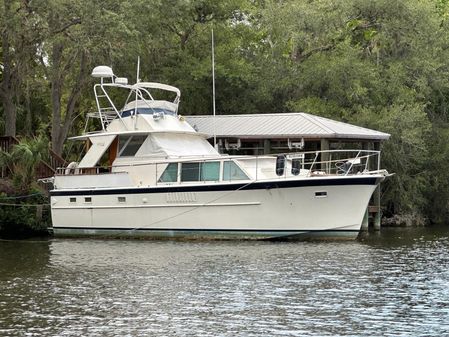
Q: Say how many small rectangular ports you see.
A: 4